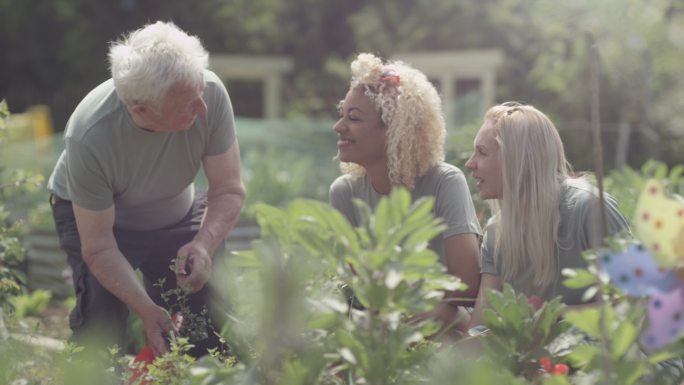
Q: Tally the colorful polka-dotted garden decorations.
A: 1